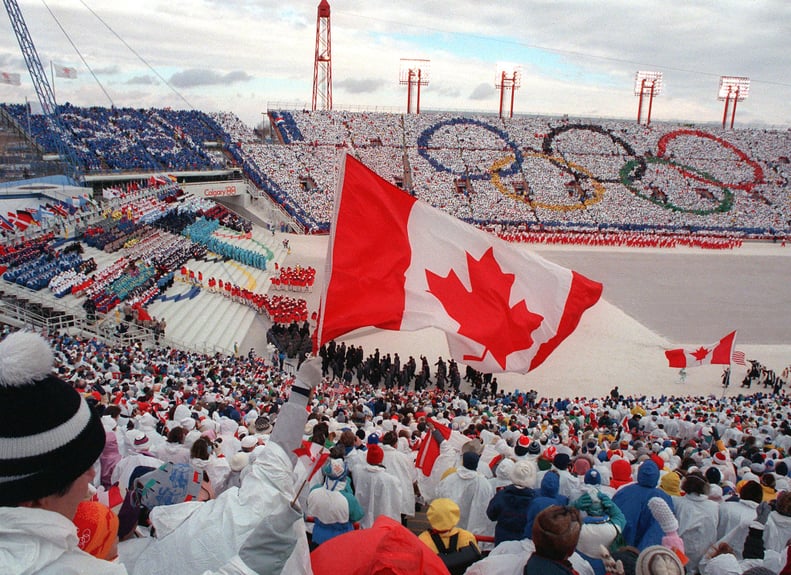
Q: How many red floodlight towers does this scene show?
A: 4